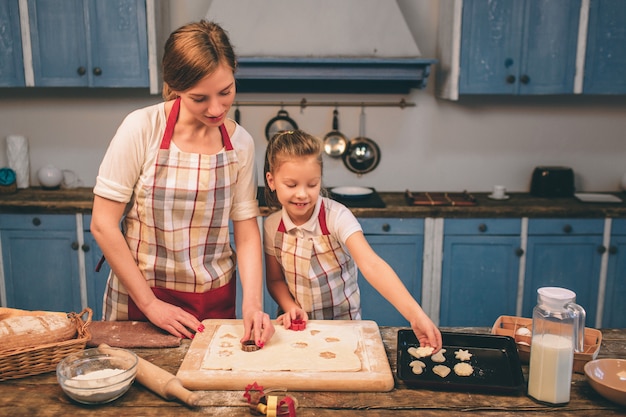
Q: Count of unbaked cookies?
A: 7